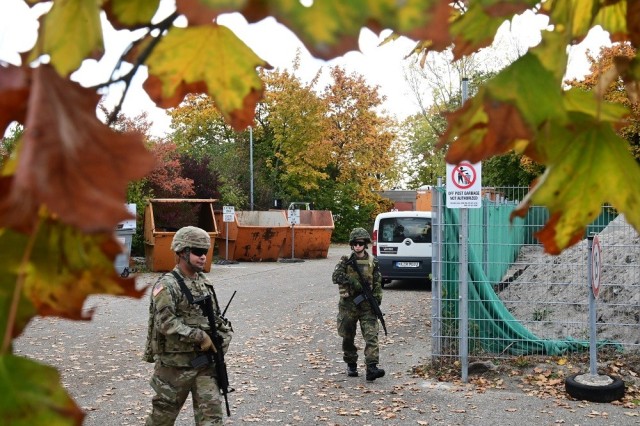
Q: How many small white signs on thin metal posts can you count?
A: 2